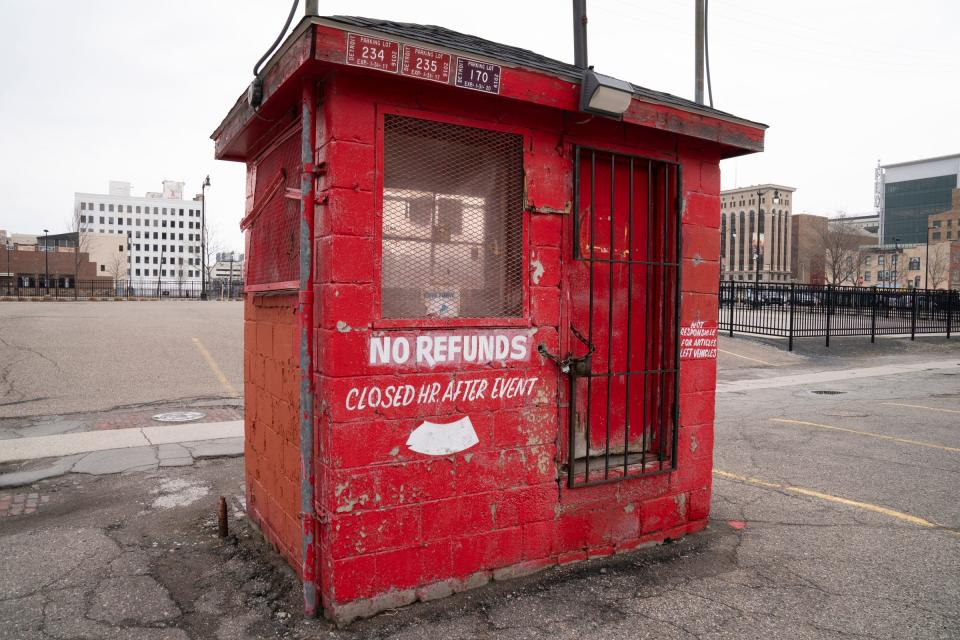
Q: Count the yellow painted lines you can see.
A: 5